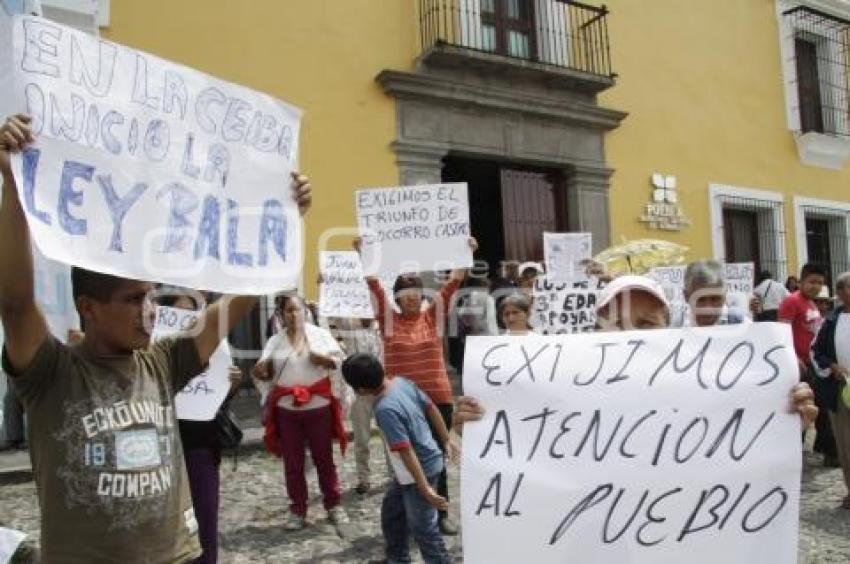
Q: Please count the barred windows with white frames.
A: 3